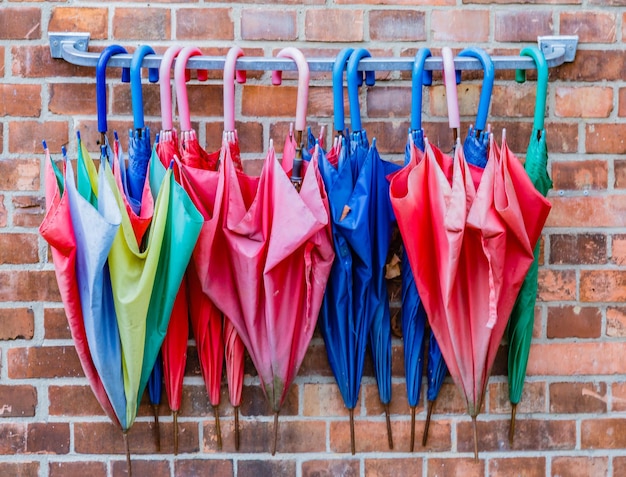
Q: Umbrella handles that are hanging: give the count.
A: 12